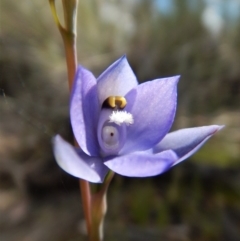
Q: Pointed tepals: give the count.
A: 6